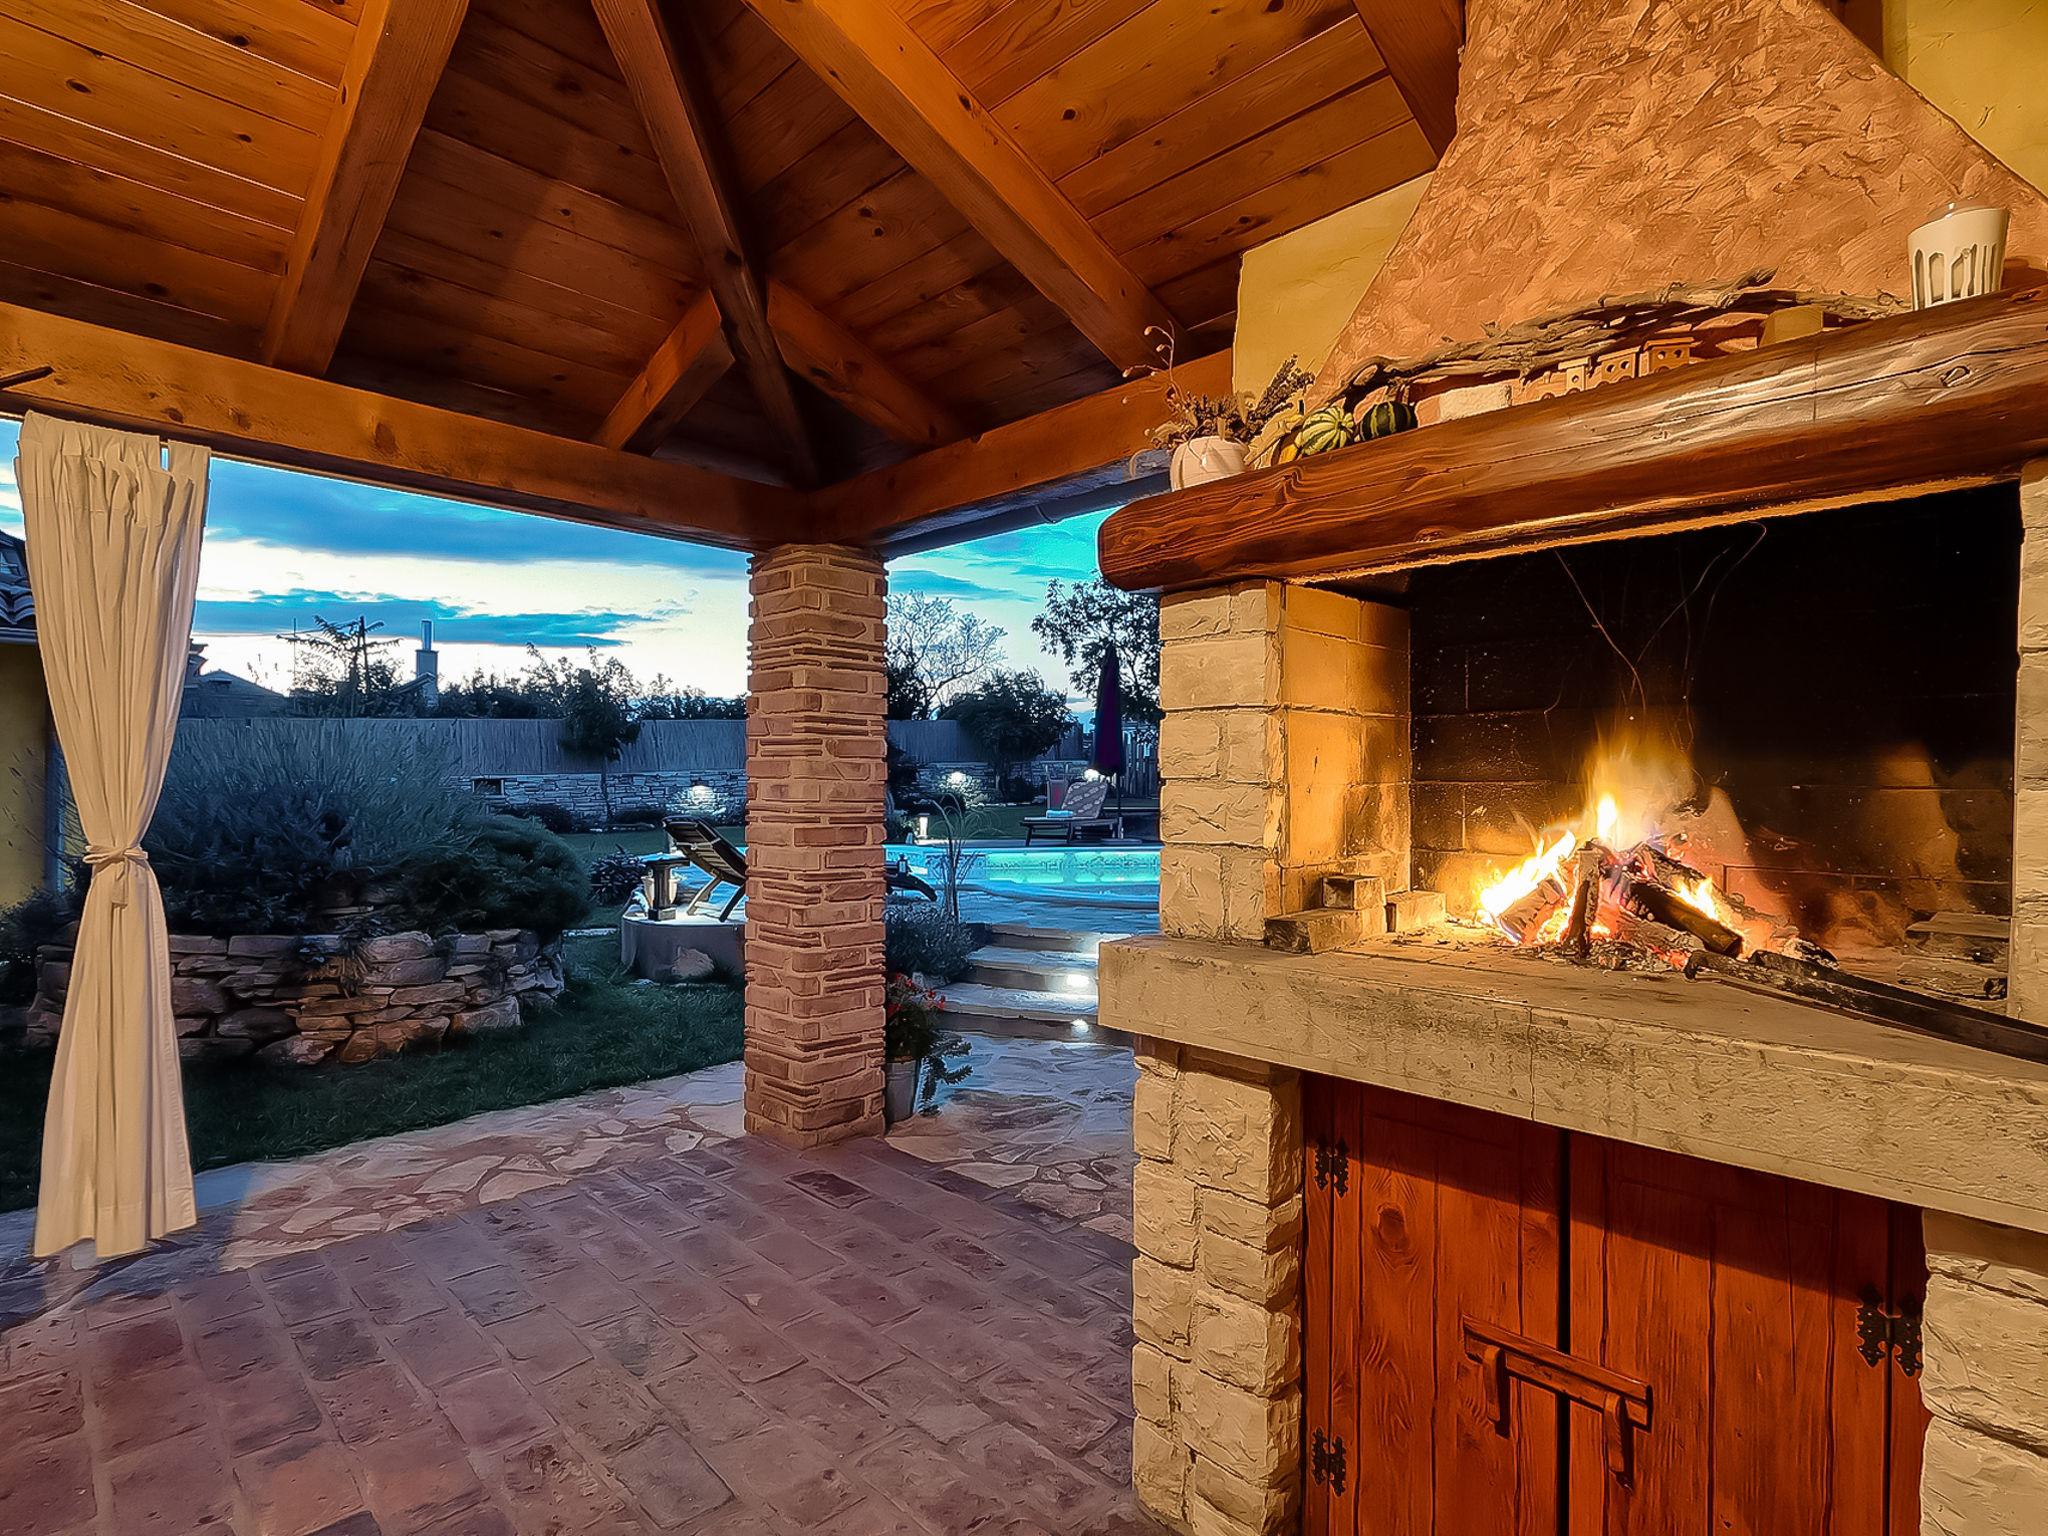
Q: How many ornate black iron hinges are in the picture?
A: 3